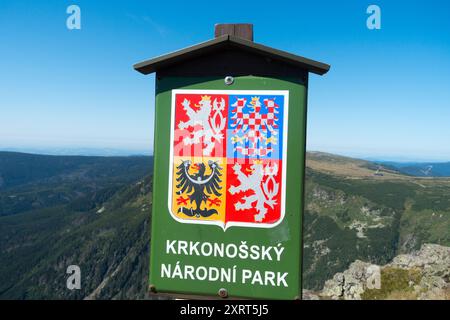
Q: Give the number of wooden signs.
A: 1